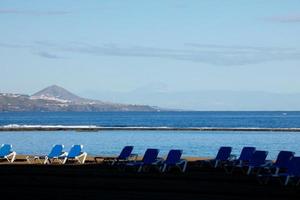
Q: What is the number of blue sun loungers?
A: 11